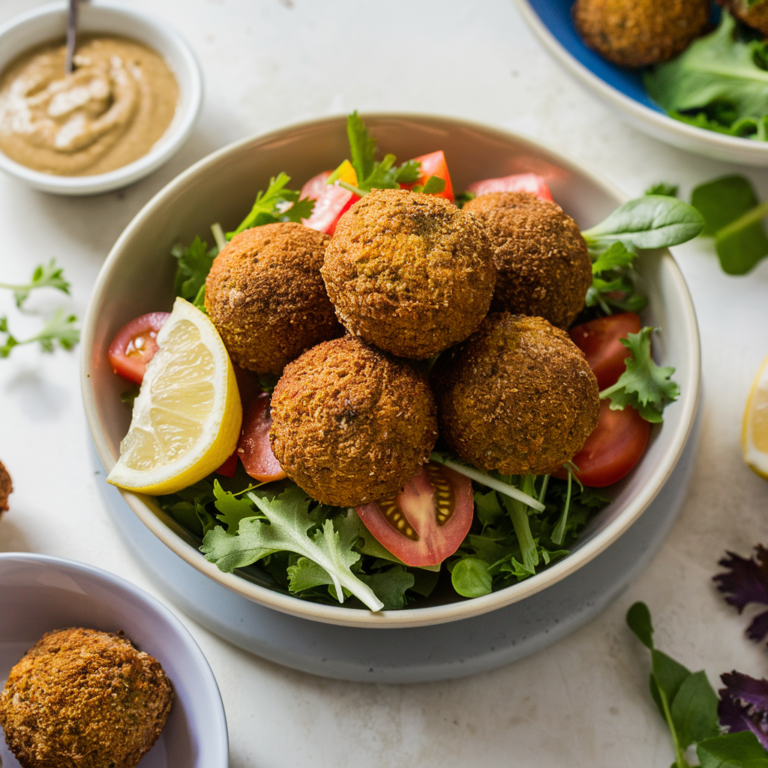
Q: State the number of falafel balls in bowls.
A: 8